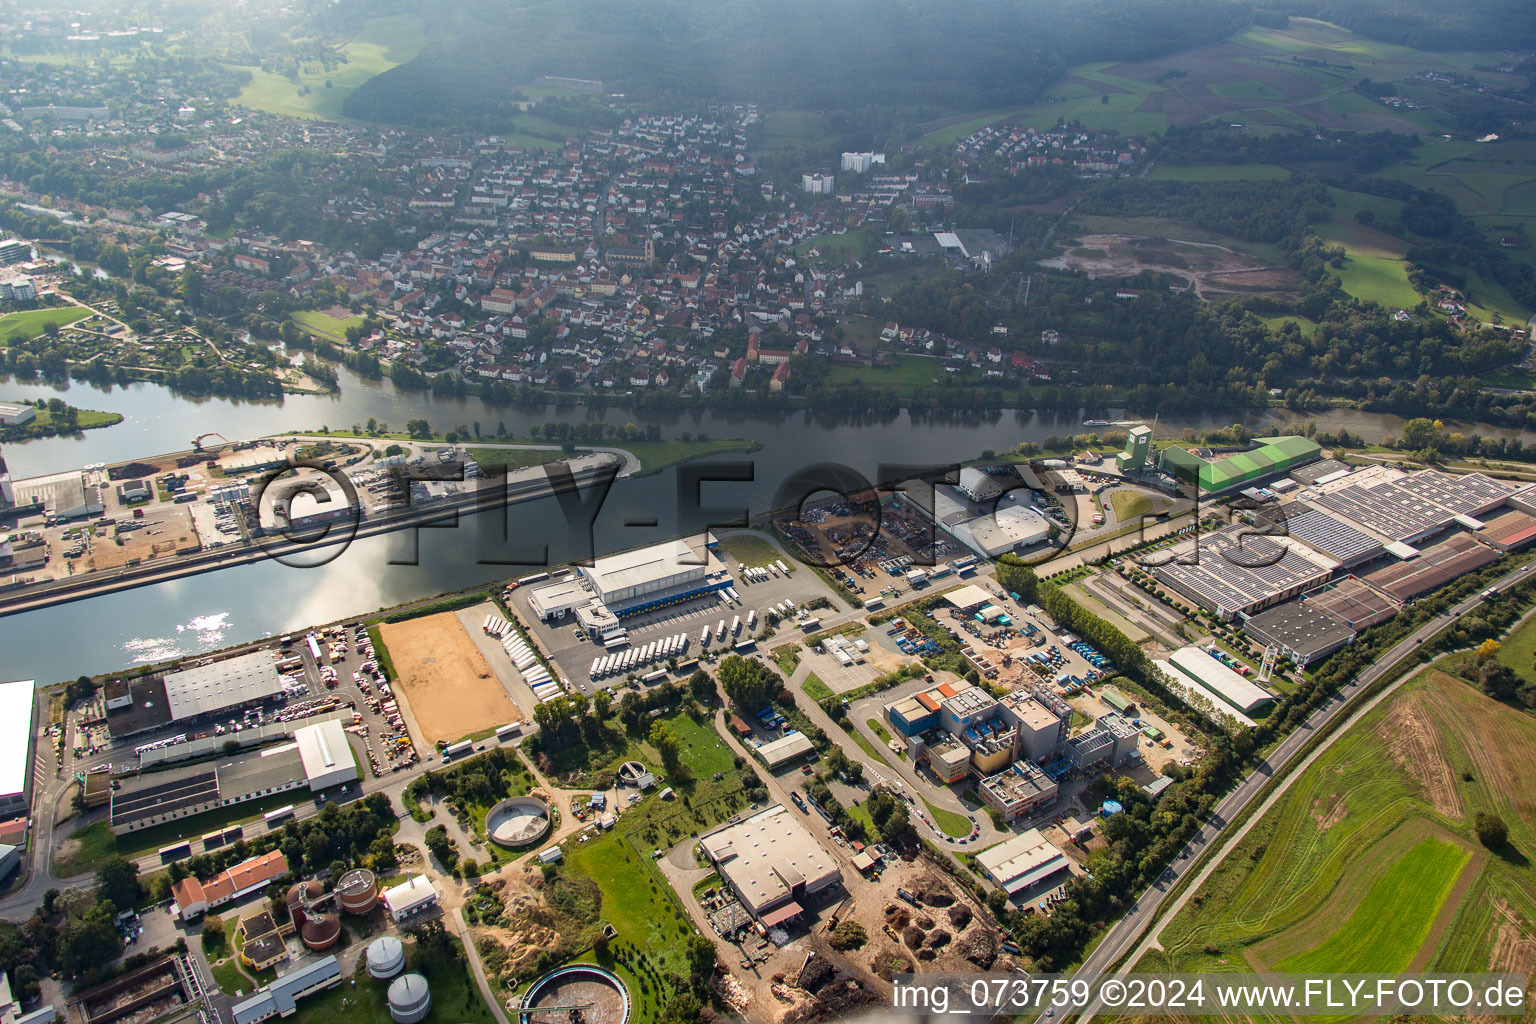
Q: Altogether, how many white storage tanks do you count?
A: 2